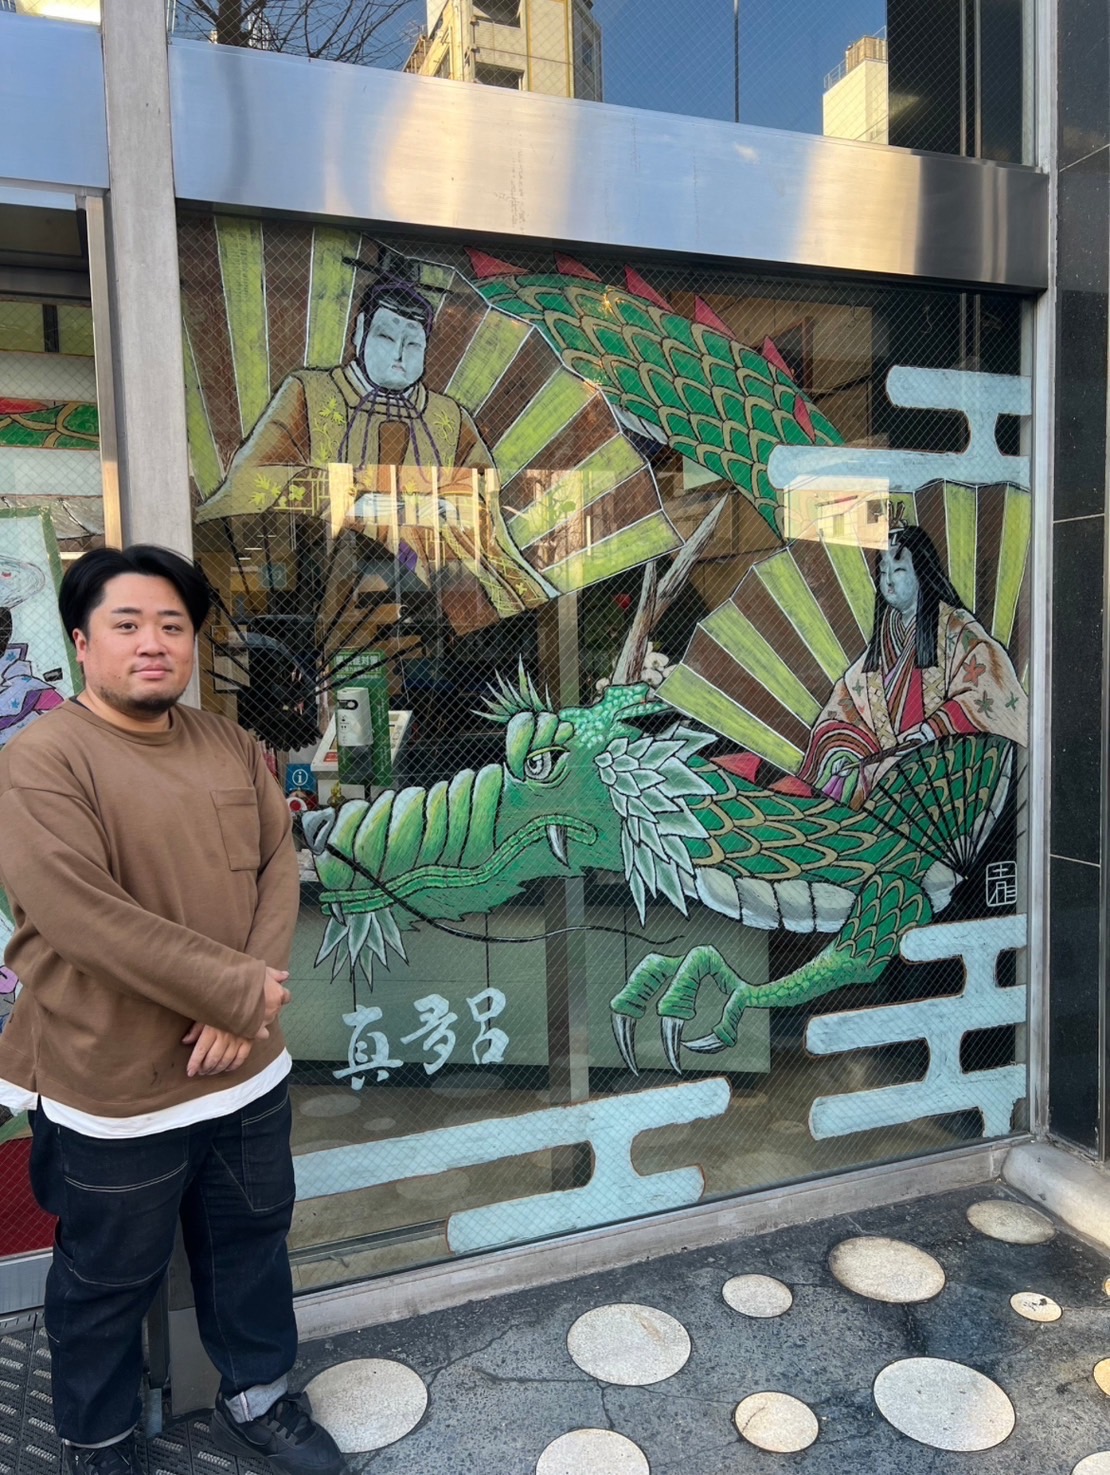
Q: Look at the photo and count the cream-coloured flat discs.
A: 12